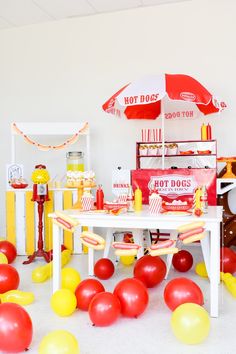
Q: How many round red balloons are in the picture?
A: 11